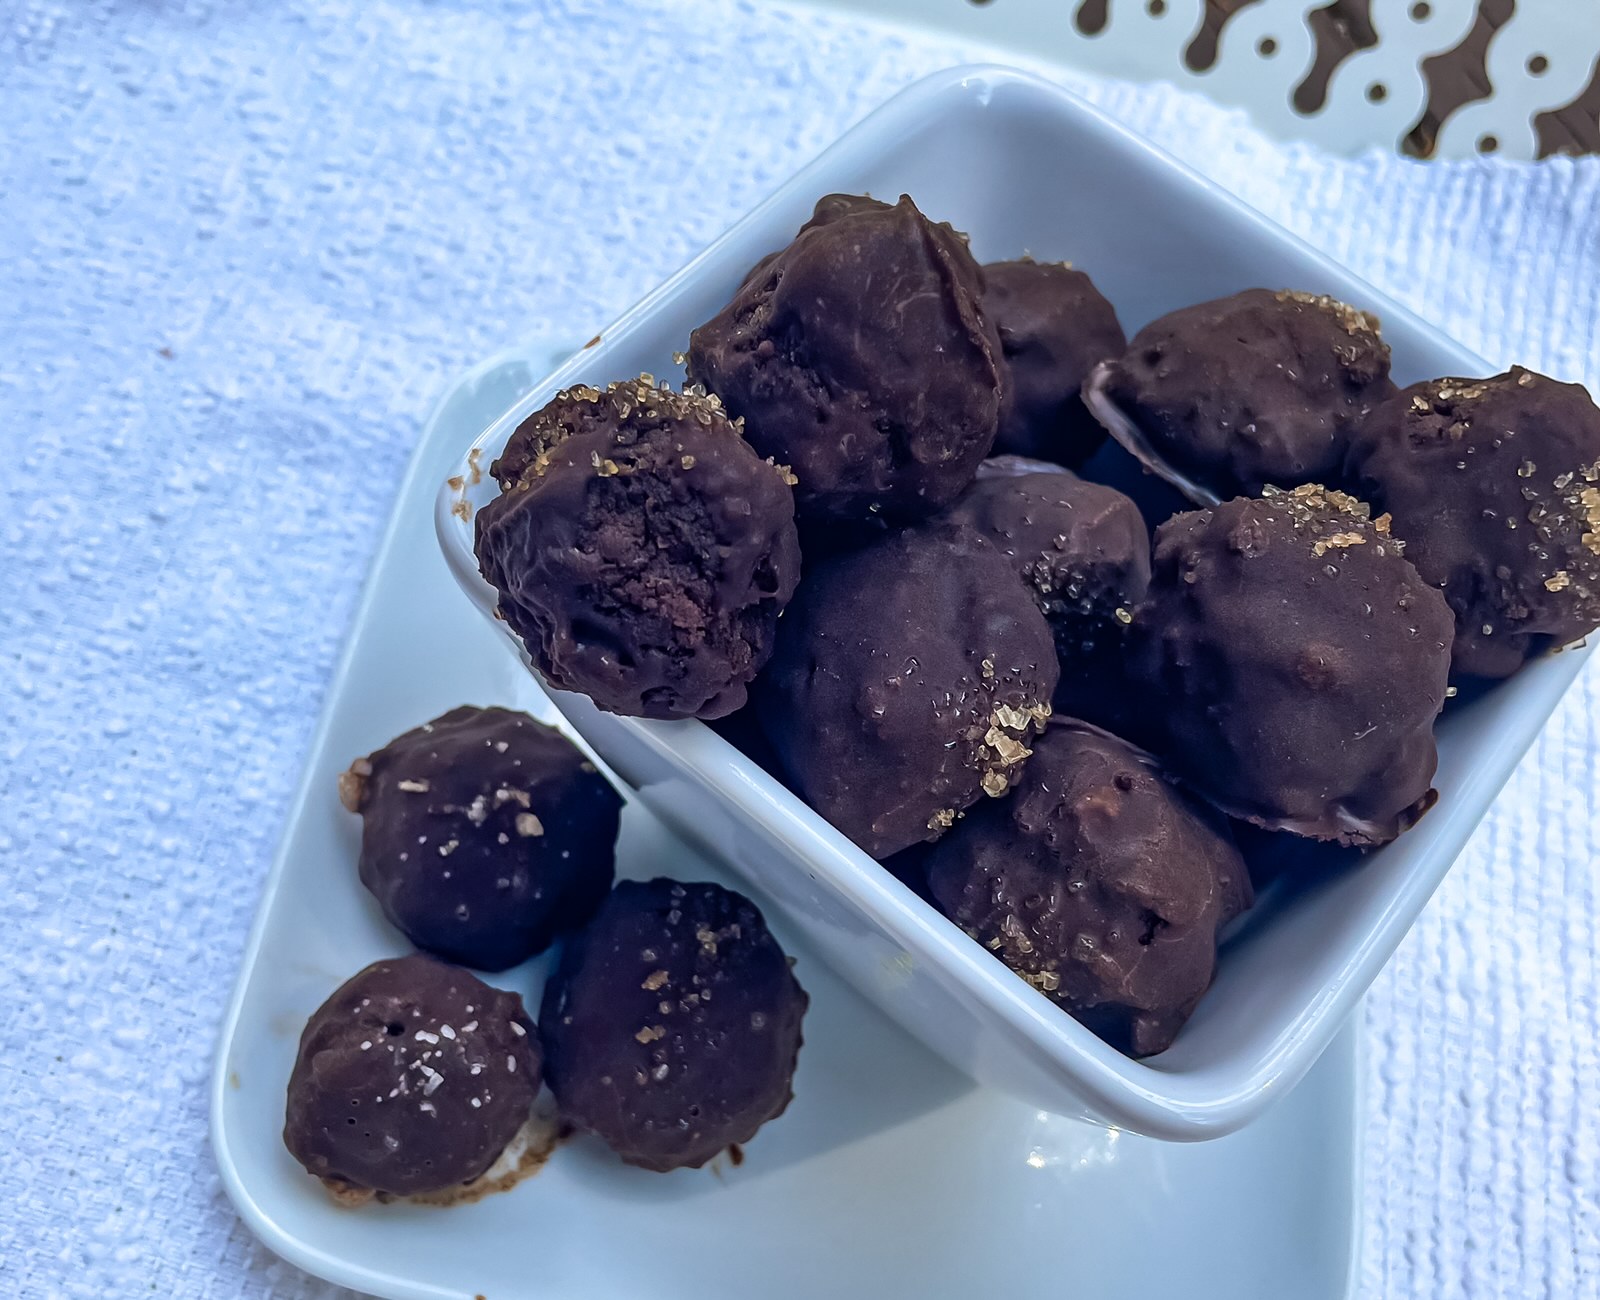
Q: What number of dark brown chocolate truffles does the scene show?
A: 12